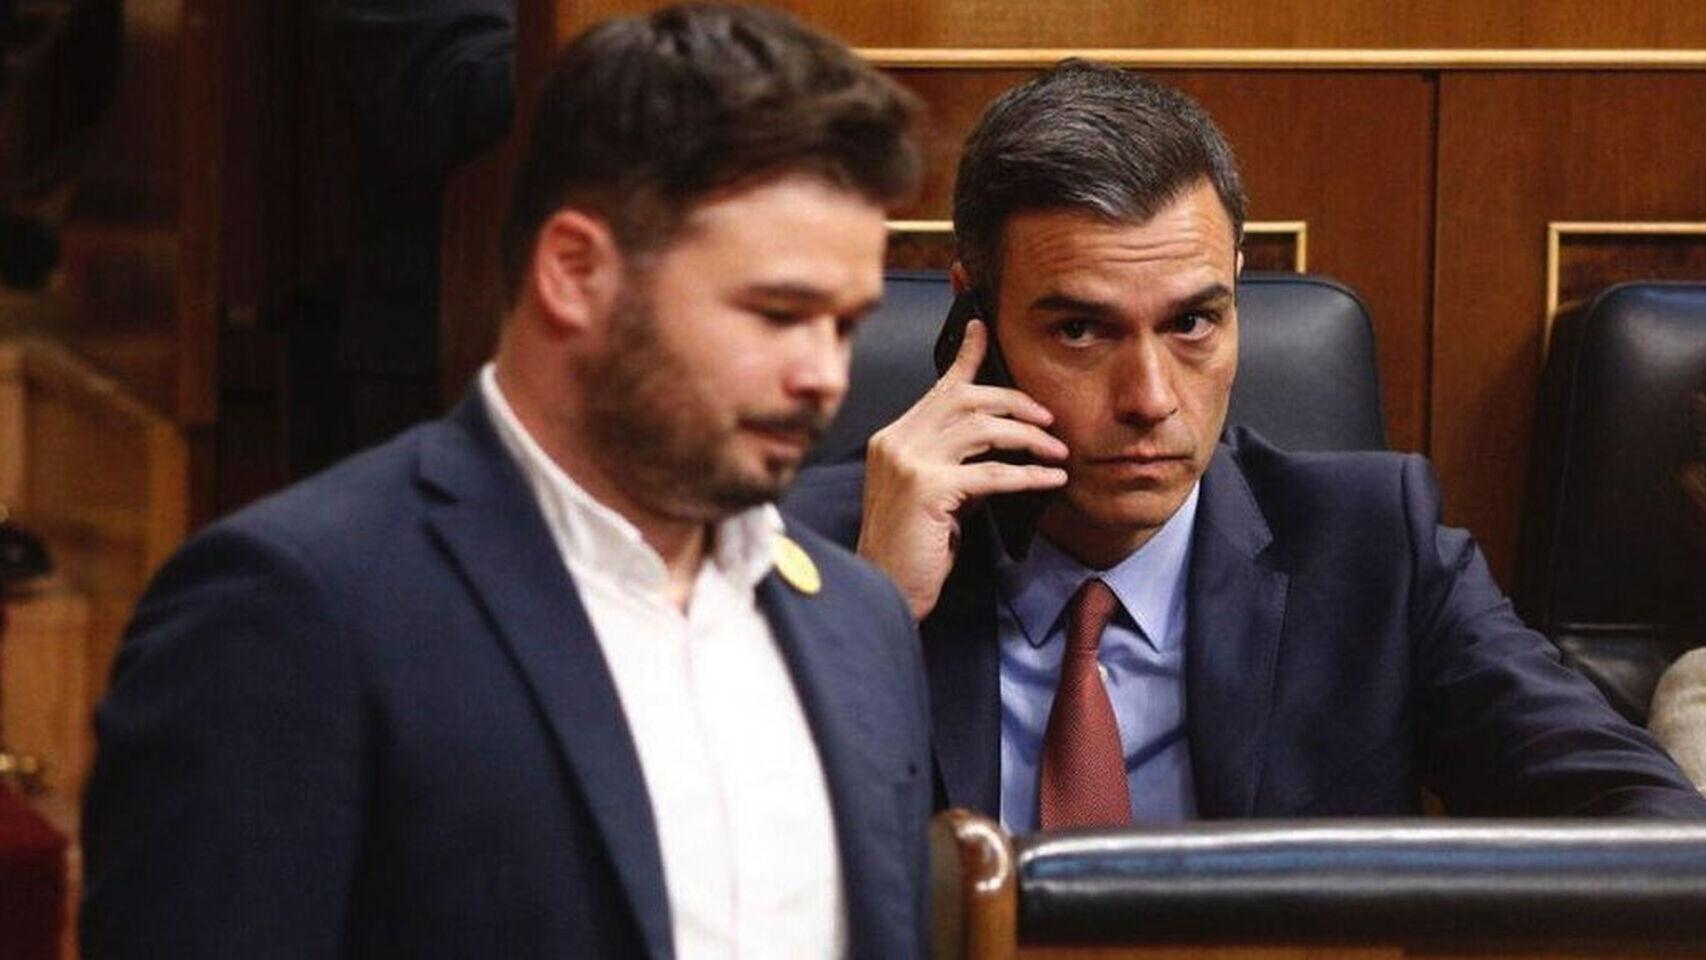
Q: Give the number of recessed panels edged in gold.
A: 2